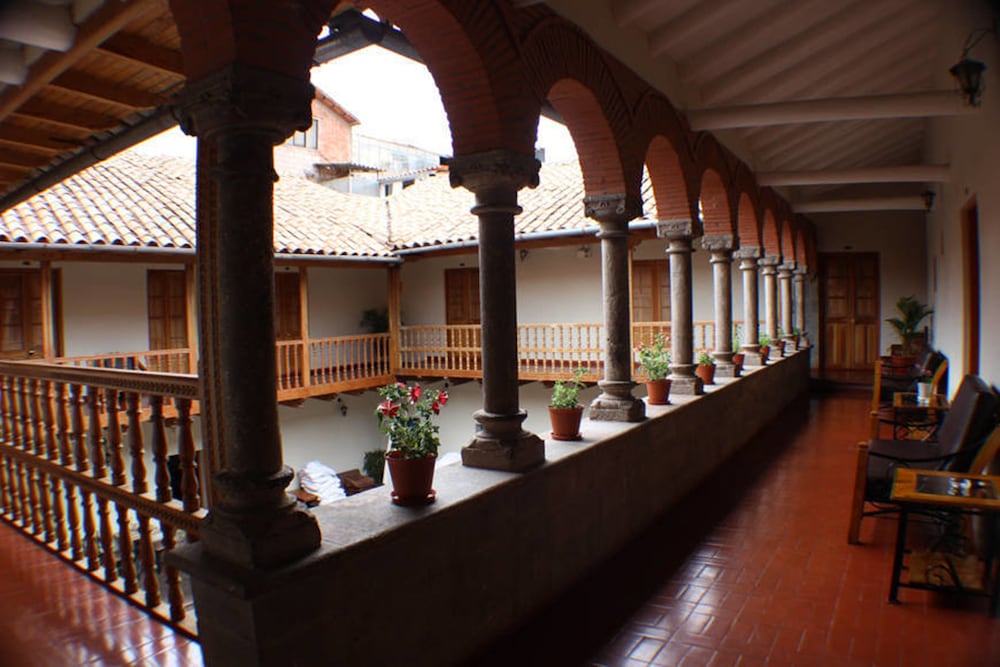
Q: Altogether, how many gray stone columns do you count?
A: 9